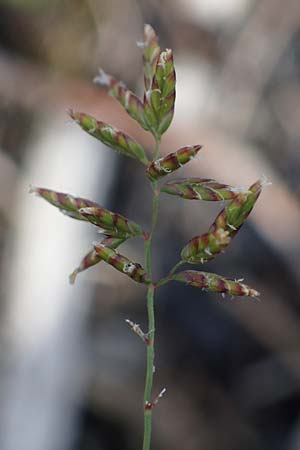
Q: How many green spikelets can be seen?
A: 13